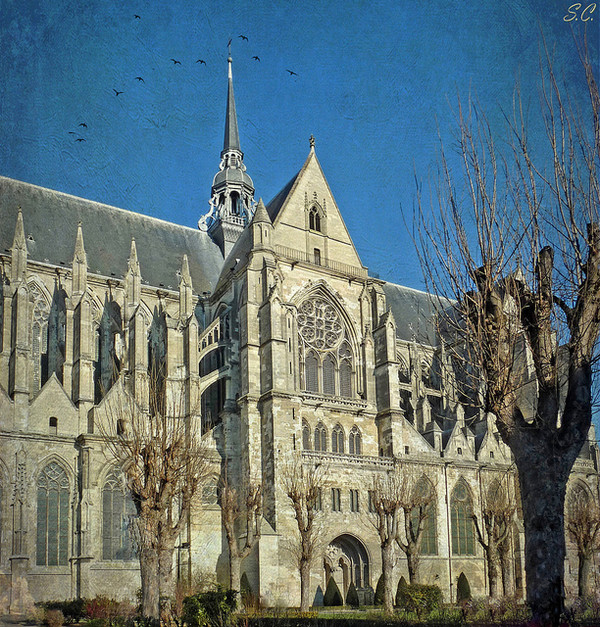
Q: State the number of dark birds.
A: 11